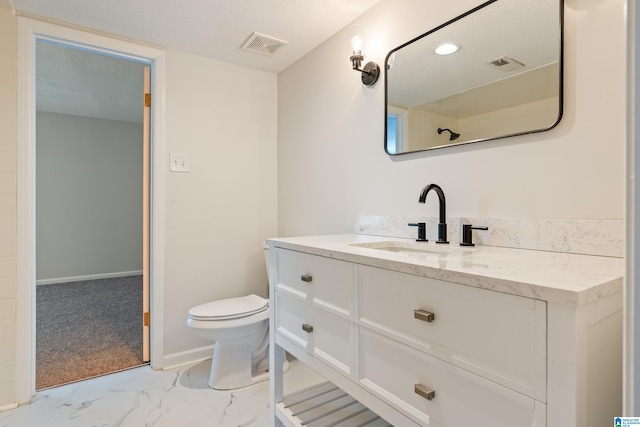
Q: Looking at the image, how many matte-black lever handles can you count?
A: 2